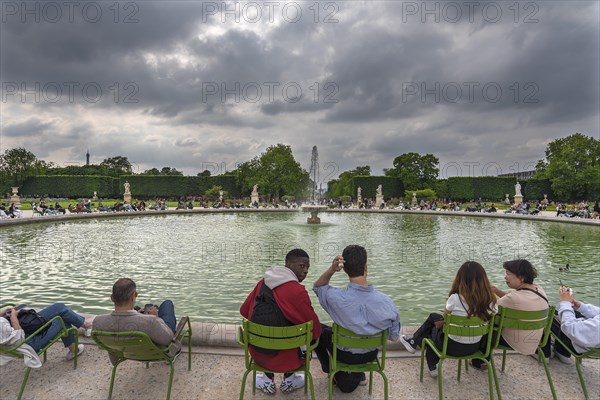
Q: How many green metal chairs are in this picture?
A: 7